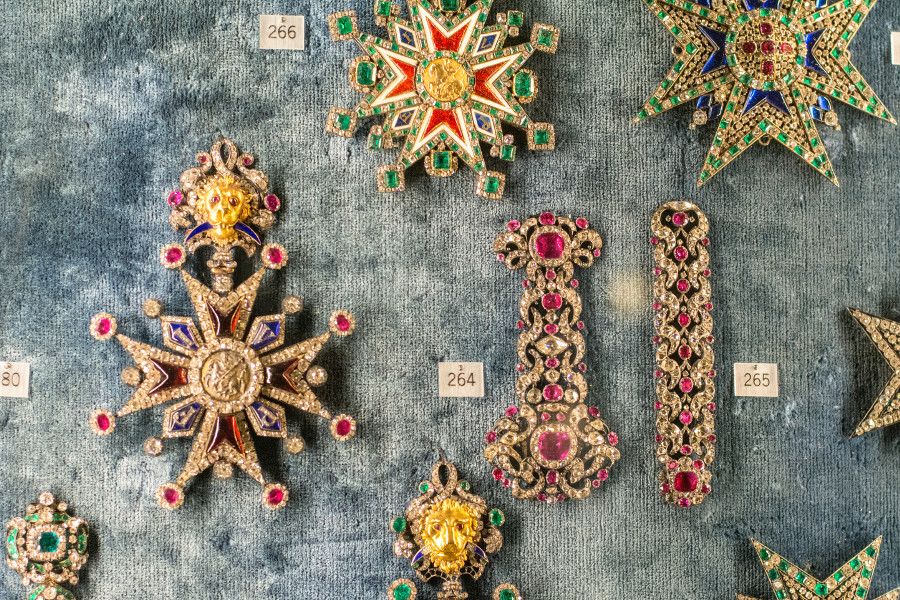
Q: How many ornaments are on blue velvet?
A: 9